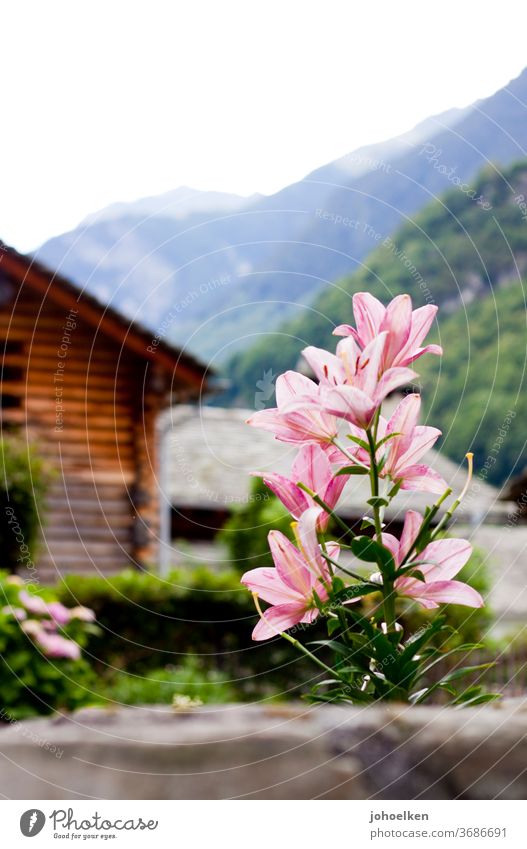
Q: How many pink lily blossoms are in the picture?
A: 7